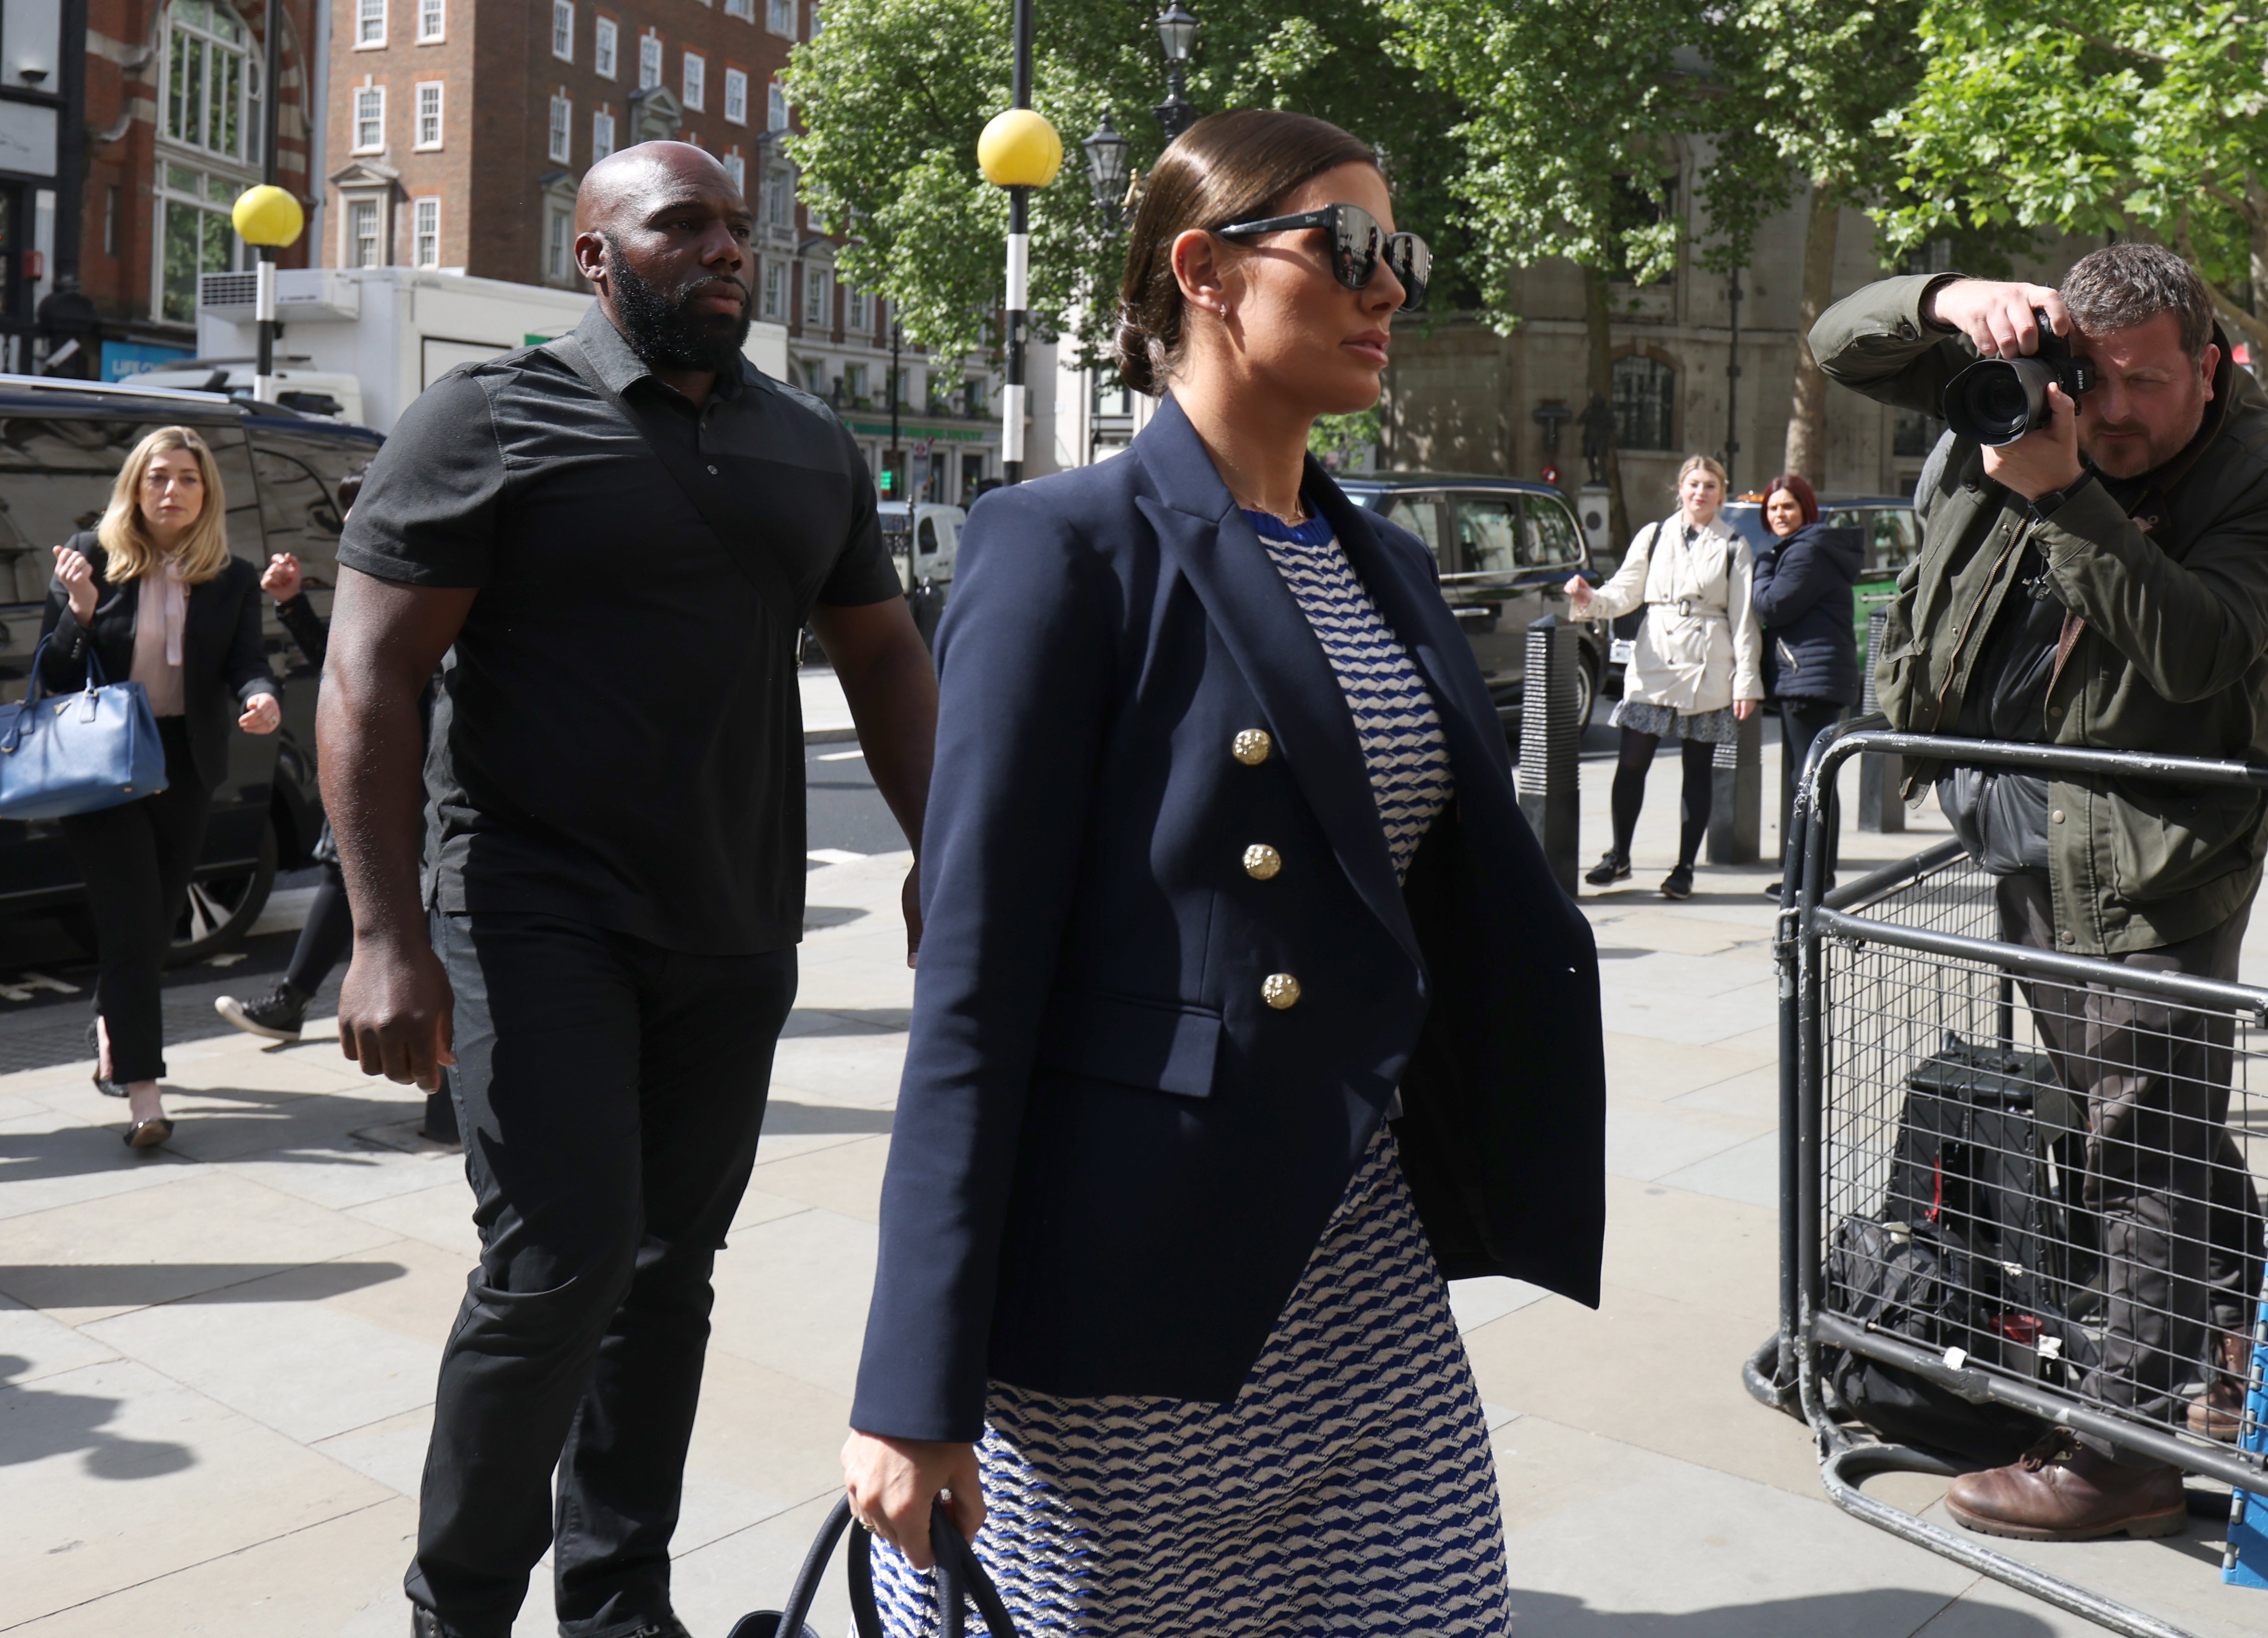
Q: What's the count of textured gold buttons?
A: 3